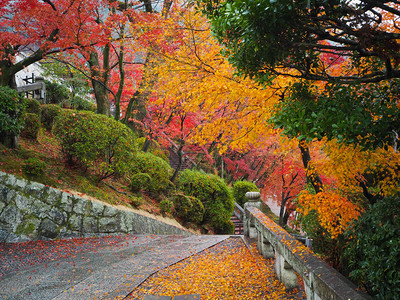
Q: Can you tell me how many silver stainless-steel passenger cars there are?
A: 0